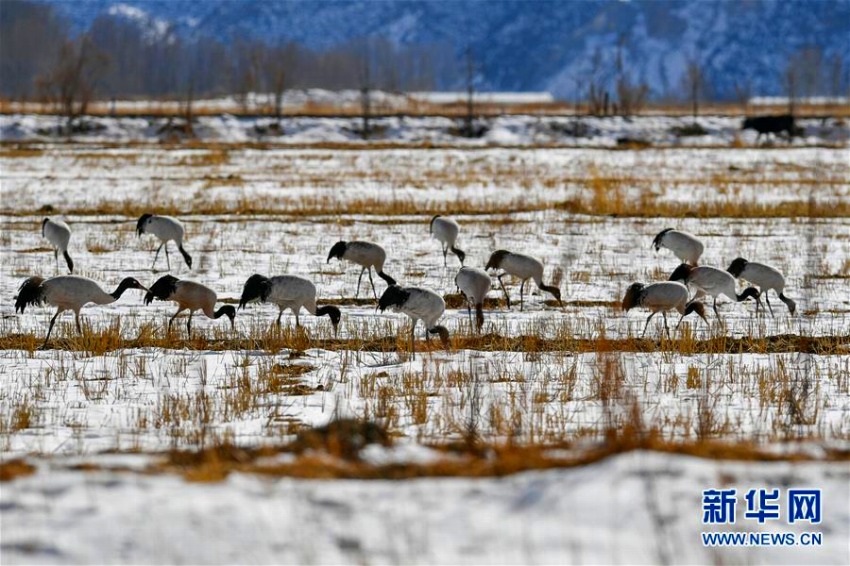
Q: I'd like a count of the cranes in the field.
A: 14